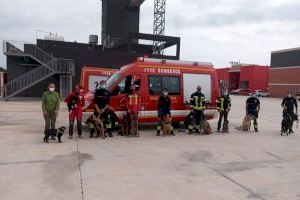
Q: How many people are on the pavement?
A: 9